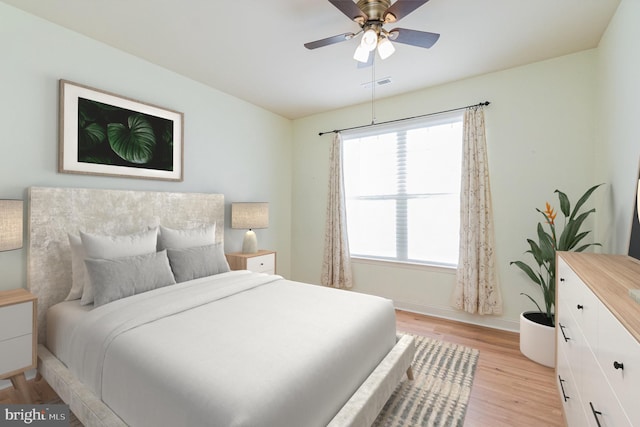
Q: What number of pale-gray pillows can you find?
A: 2